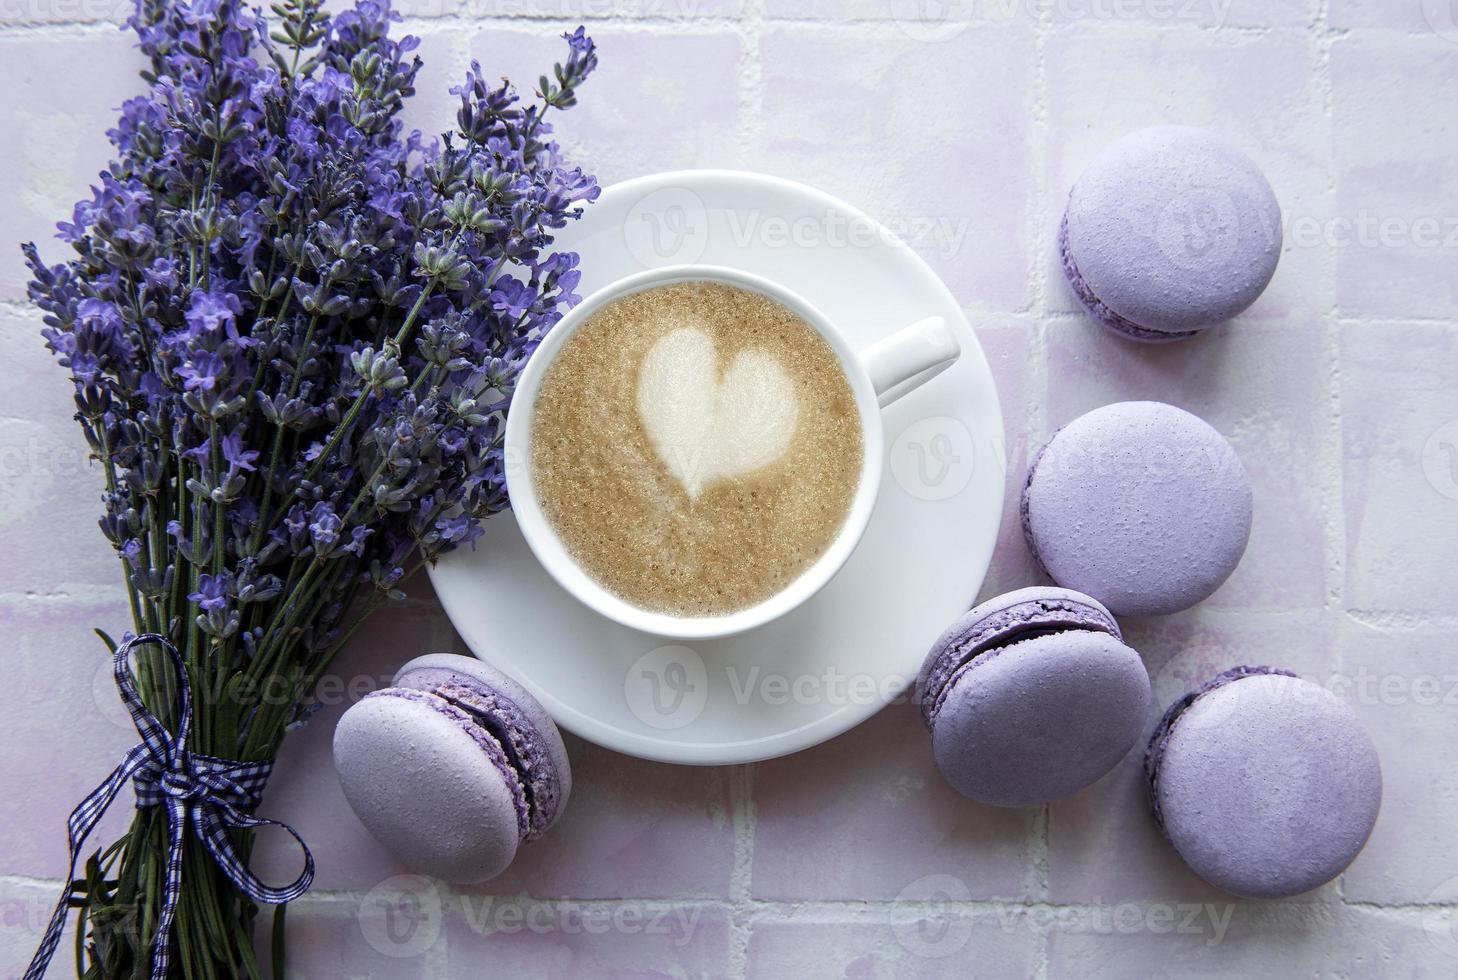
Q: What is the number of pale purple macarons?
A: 5